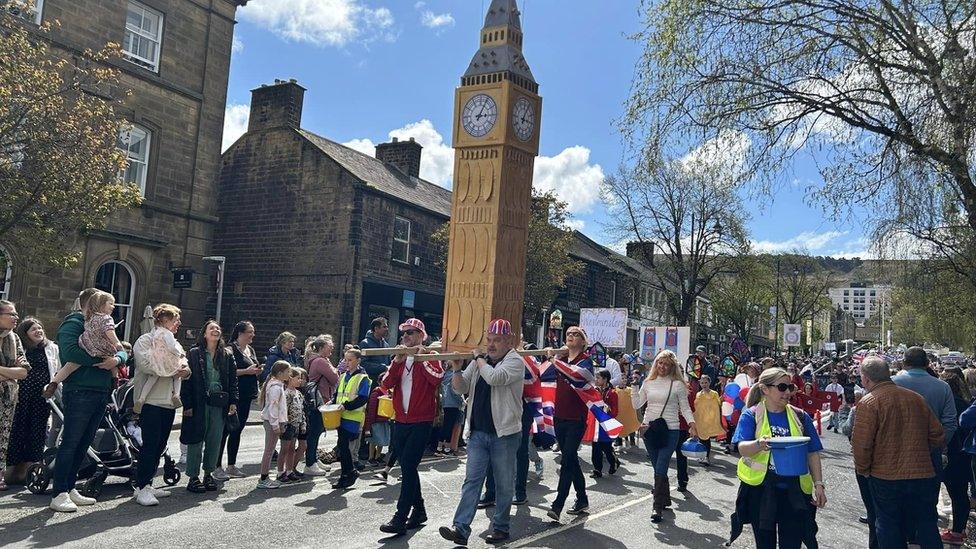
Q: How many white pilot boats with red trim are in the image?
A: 0